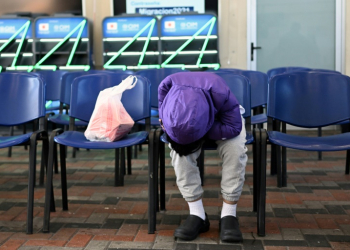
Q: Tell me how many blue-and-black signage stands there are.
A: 4